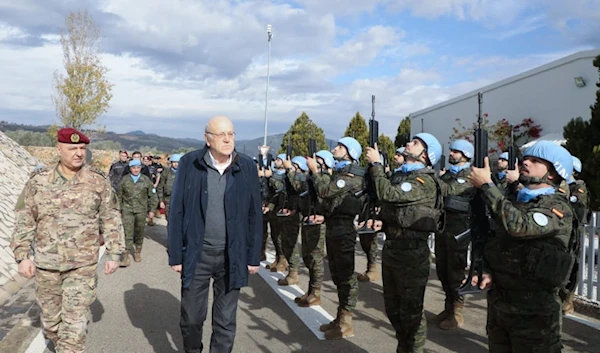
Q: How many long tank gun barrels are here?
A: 0